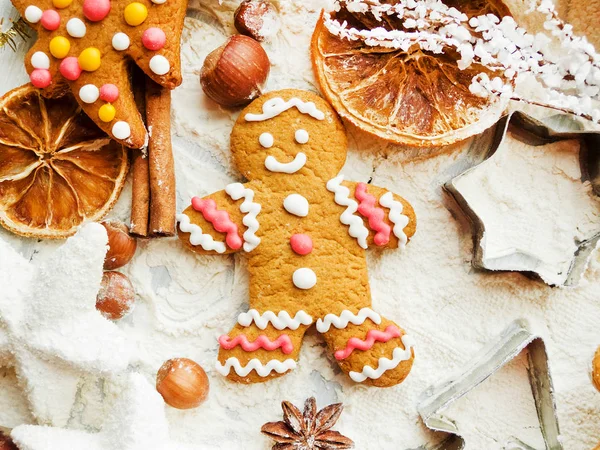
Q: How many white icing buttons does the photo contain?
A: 2